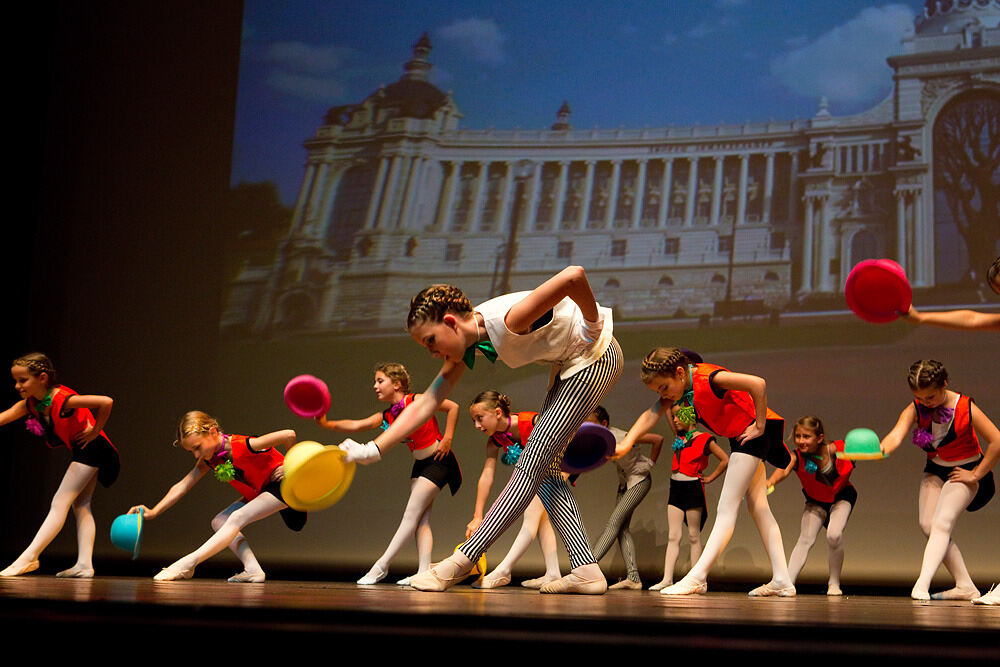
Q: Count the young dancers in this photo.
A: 11